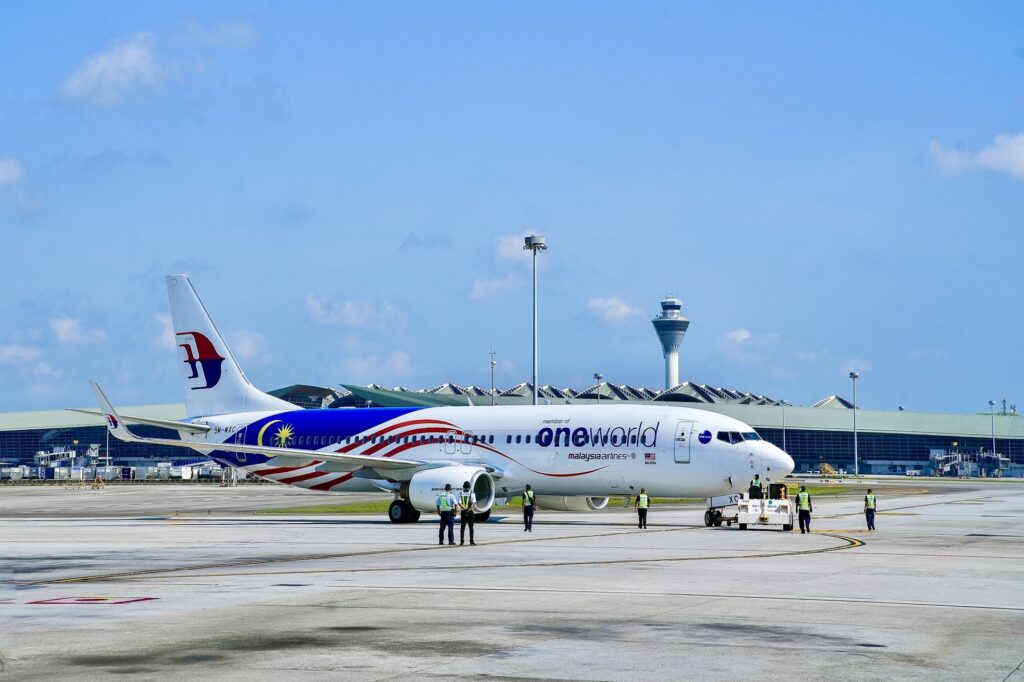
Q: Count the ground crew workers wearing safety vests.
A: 7